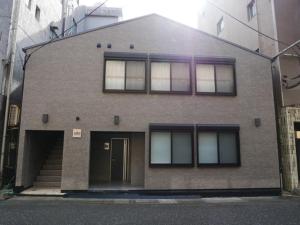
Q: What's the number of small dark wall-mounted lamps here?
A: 3